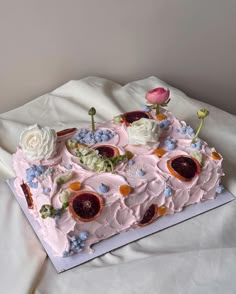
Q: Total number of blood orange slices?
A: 7